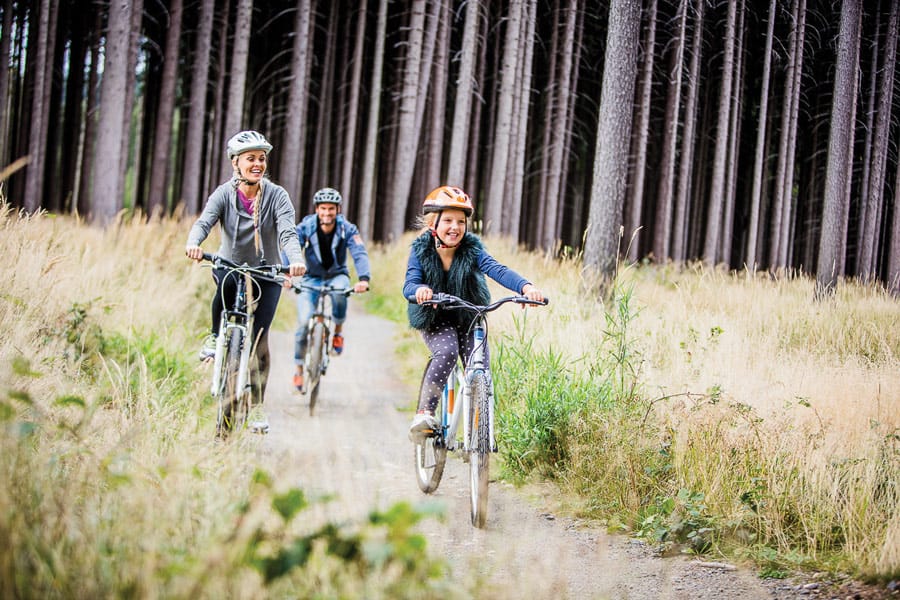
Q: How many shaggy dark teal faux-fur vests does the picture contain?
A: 1